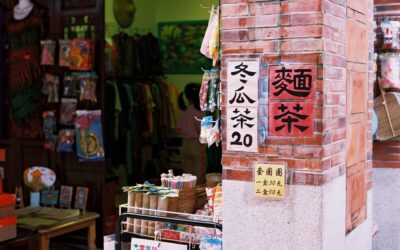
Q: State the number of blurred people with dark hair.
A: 1